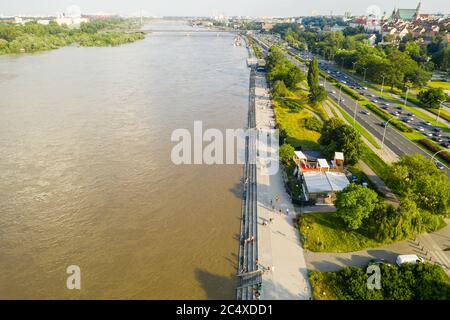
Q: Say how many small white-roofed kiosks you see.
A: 3